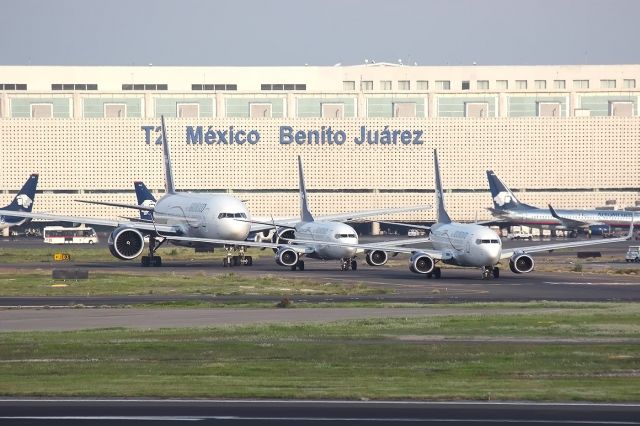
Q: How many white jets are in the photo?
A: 3